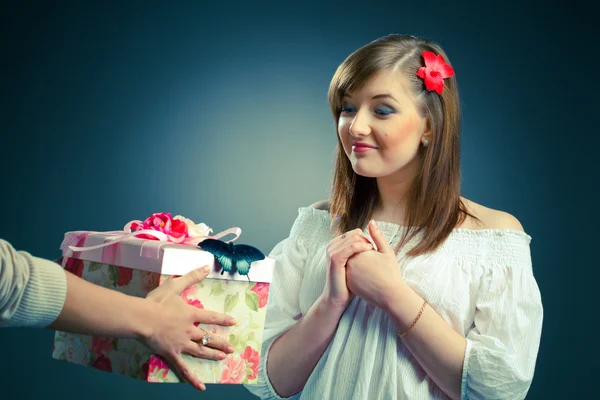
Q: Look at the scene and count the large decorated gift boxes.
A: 1